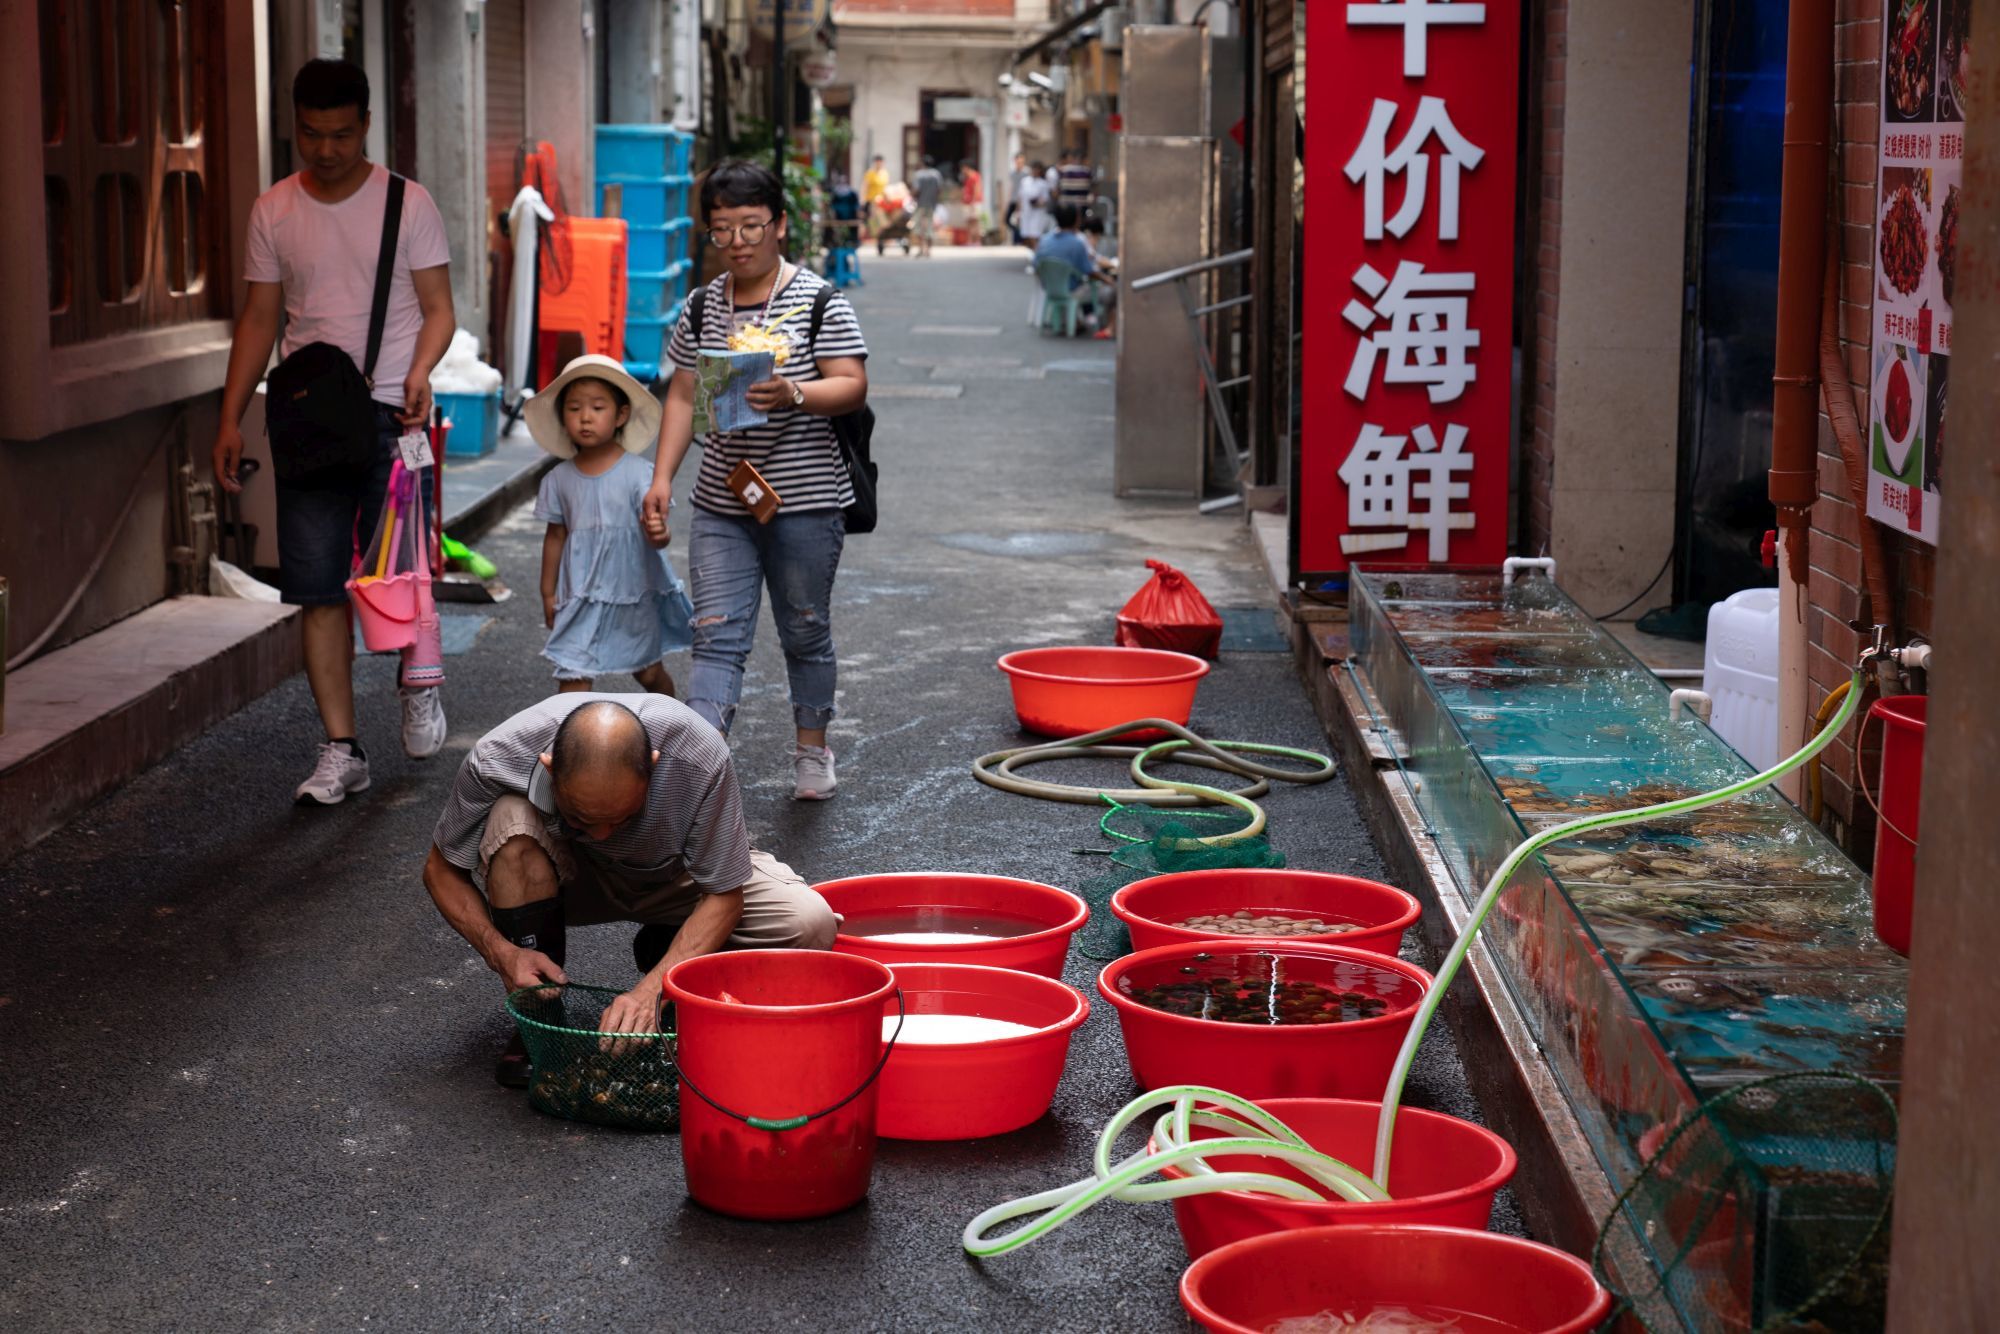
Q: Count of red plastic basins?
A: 7